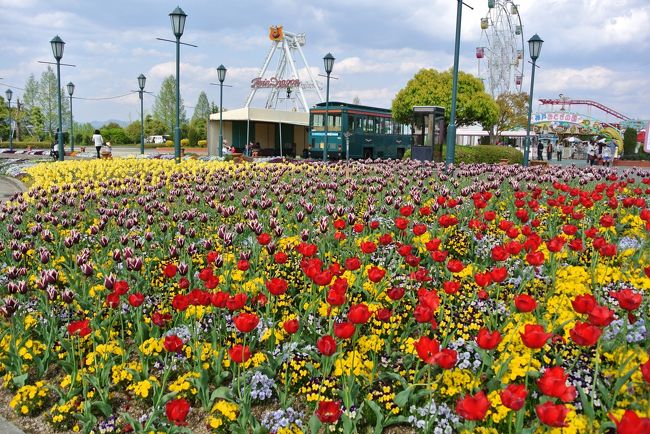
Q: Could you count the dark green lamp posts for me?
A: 9